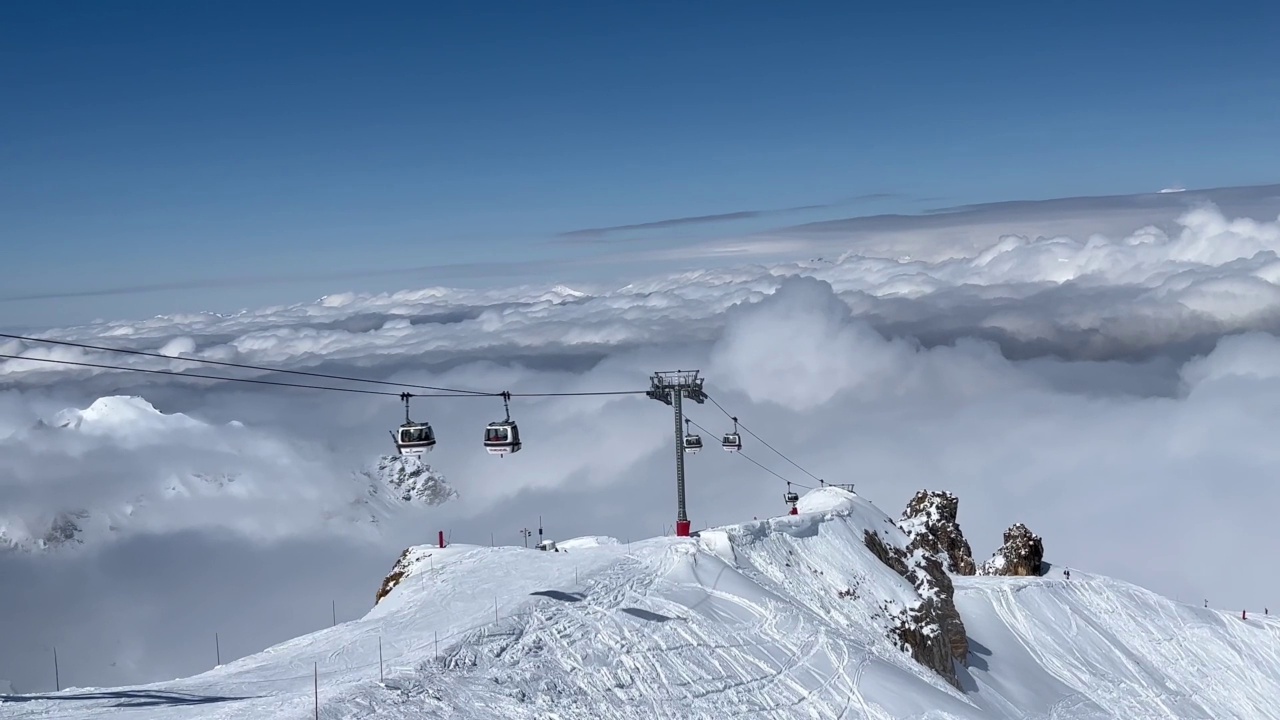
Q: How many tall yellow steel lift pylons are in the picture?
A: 0